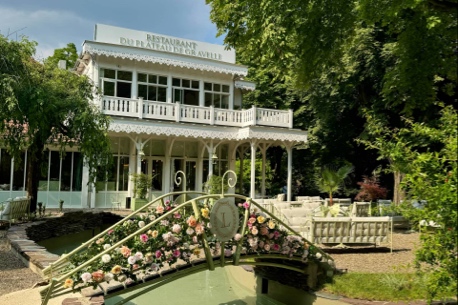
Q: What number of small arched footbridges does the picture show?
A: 1